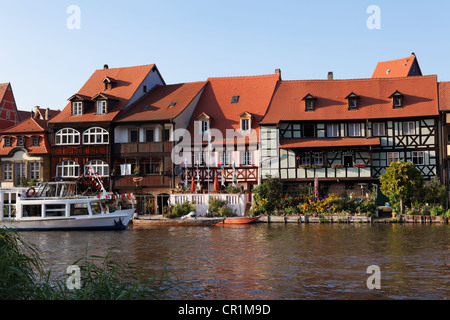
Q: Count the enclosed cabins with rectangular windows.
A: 1